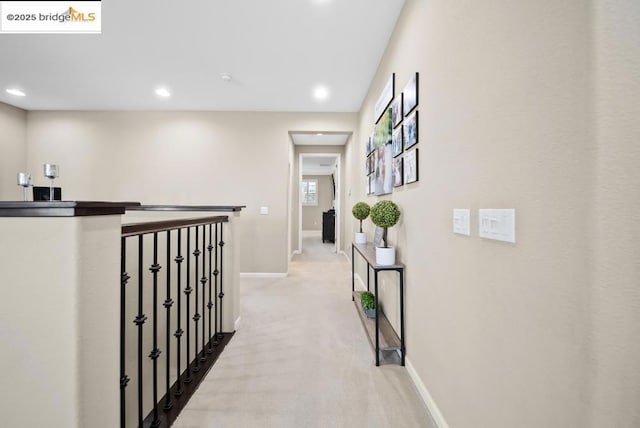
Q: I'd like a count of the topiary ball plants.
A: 2